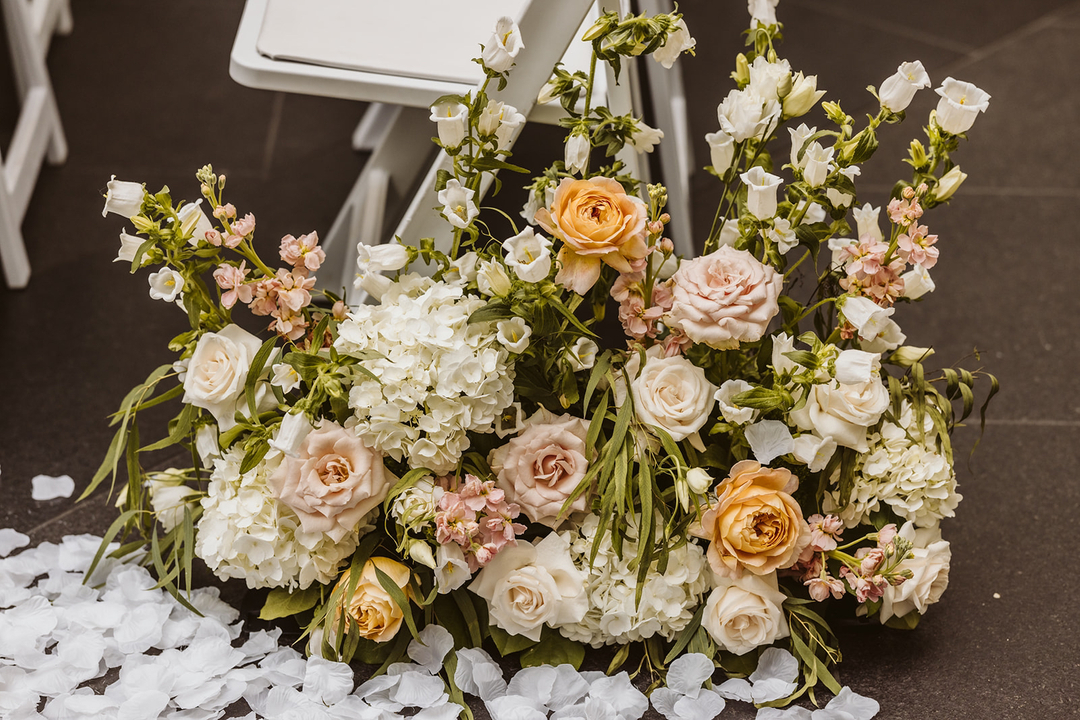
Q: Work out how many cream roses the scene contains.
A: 6